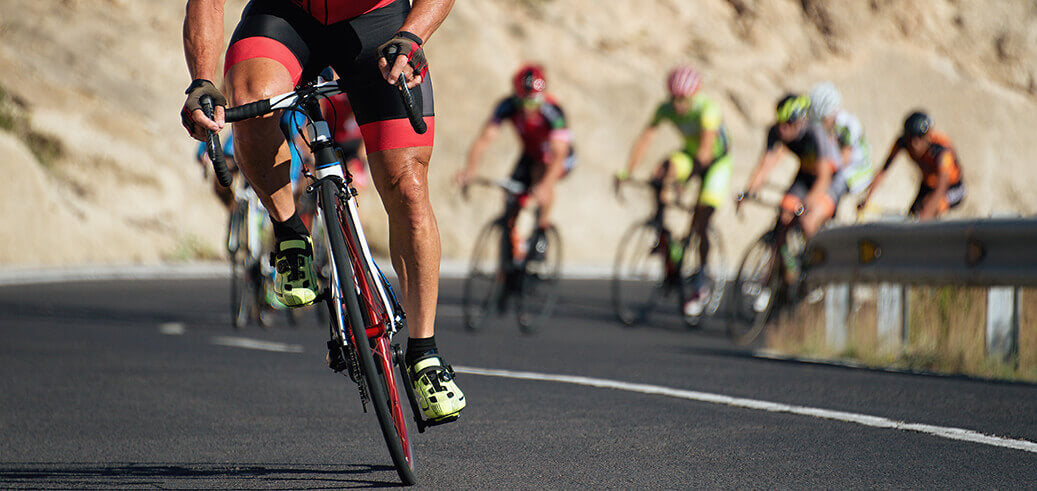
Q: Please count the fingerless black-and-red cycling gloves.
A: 2